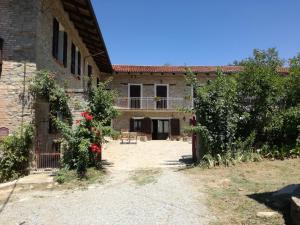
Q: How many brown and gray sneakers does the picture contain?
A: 0